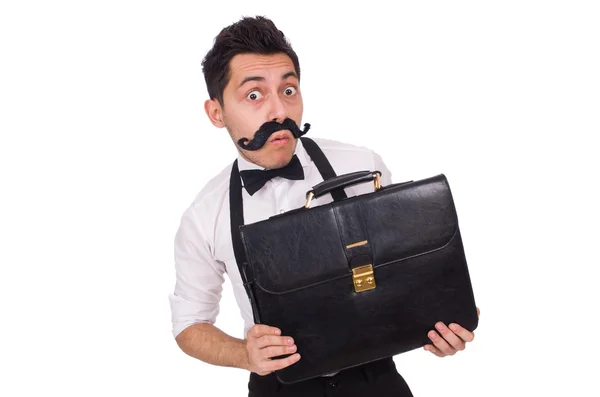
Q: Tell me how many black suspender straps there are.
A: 2